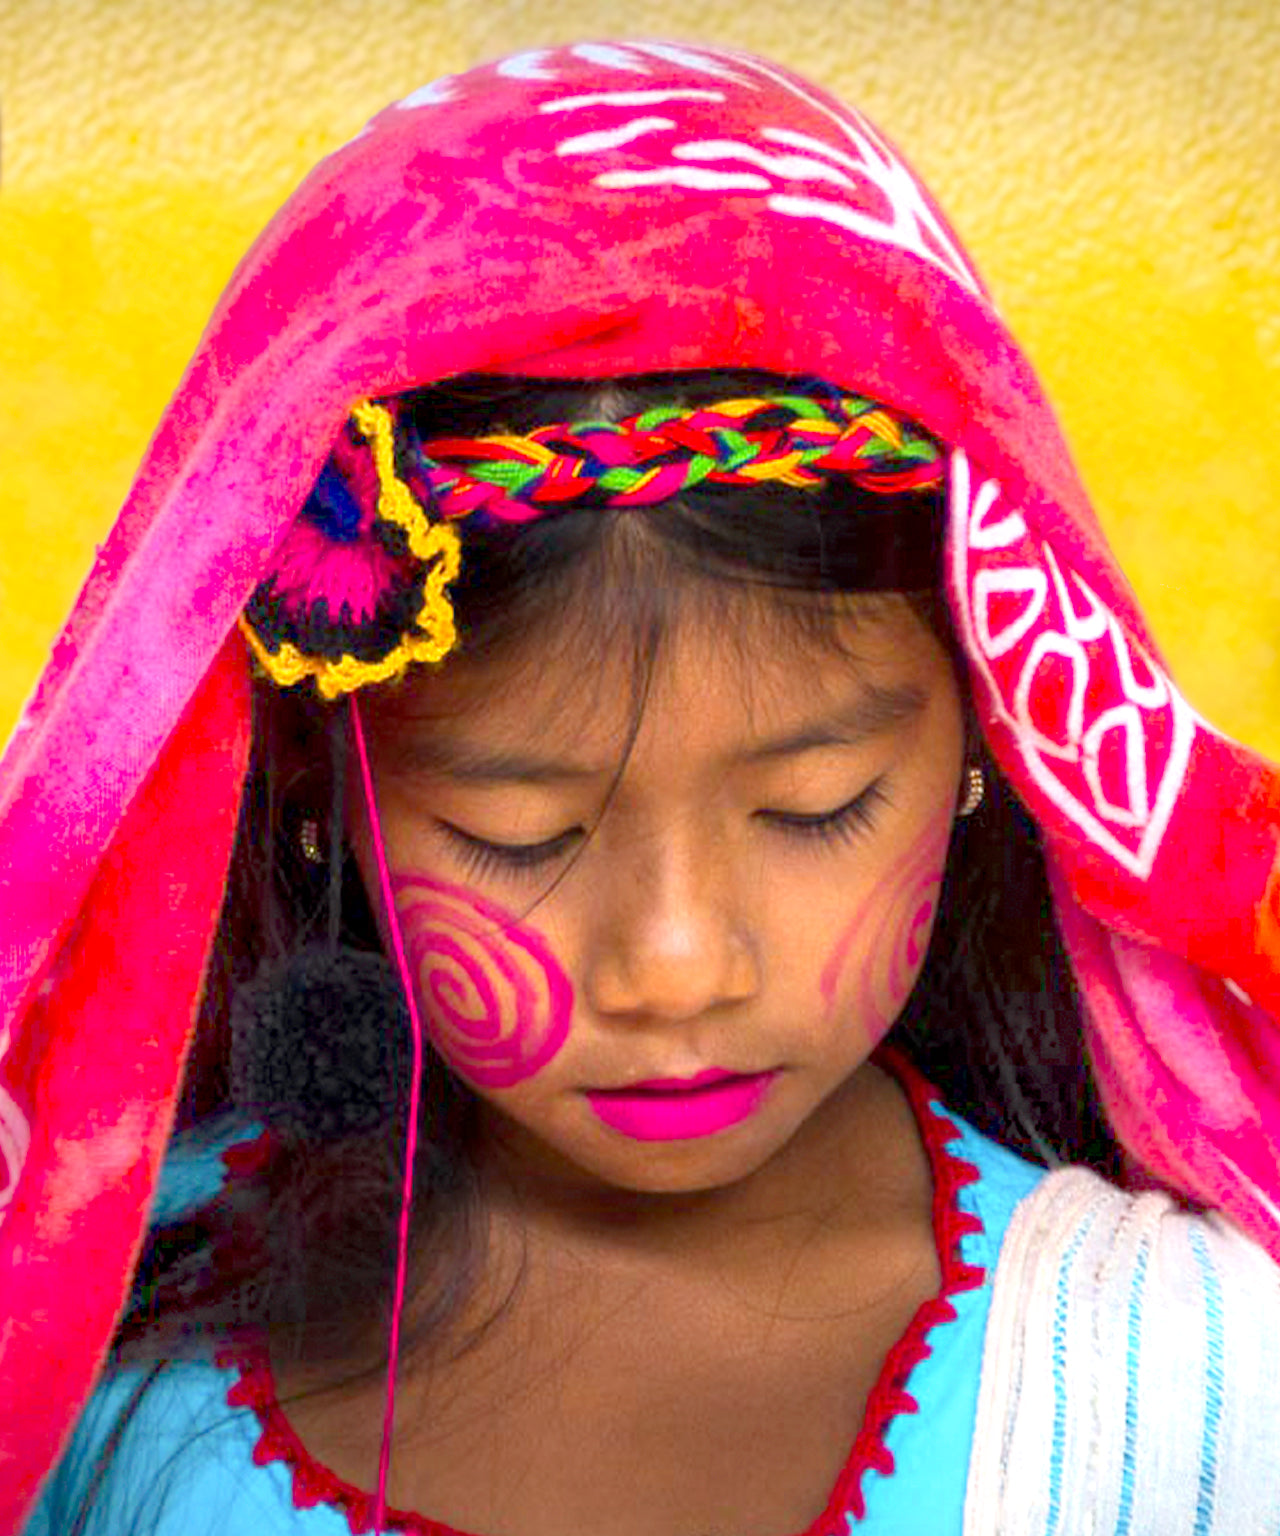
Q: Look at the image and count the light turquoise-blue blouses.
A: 1